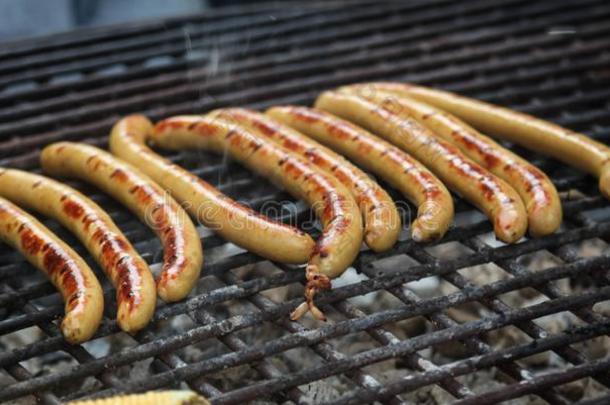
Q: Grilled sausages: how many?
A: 10